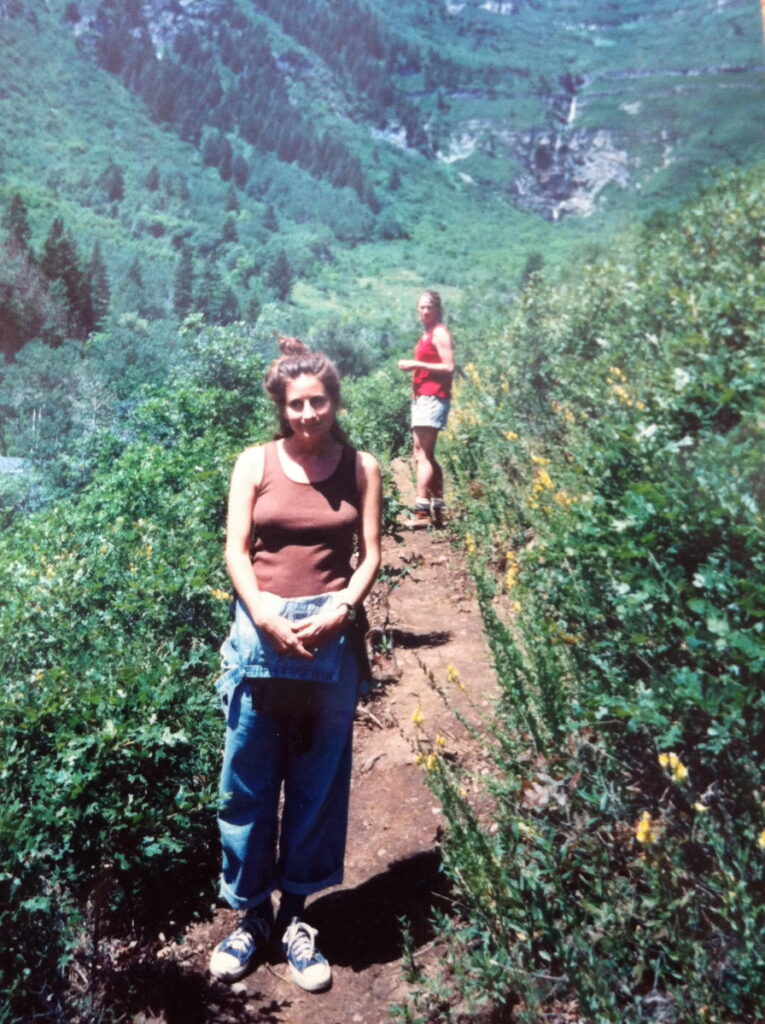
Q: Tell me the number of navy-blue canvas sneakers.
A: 2